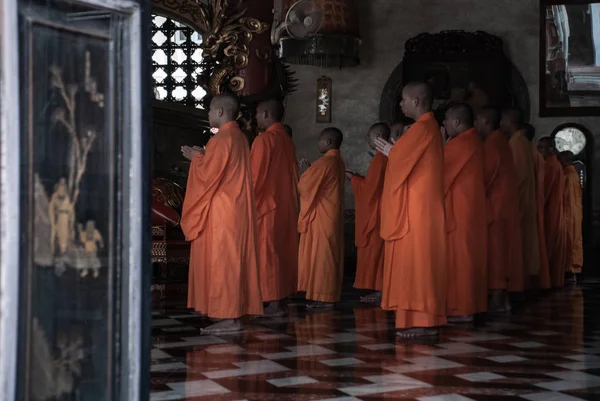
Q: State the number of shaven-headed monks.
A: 13